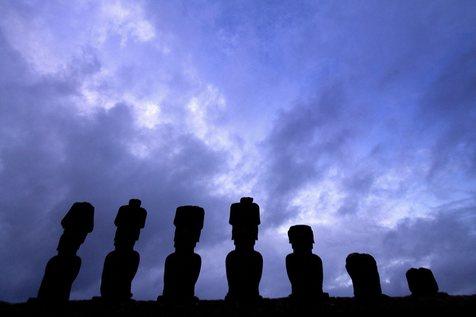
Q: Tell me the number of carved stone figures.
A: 7